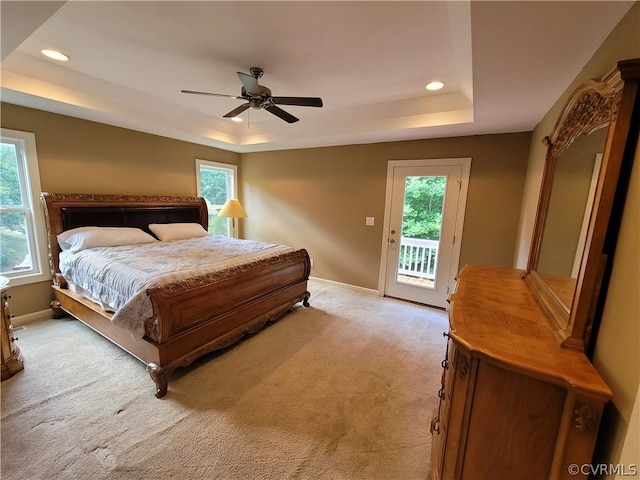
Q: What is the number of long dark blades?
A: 5